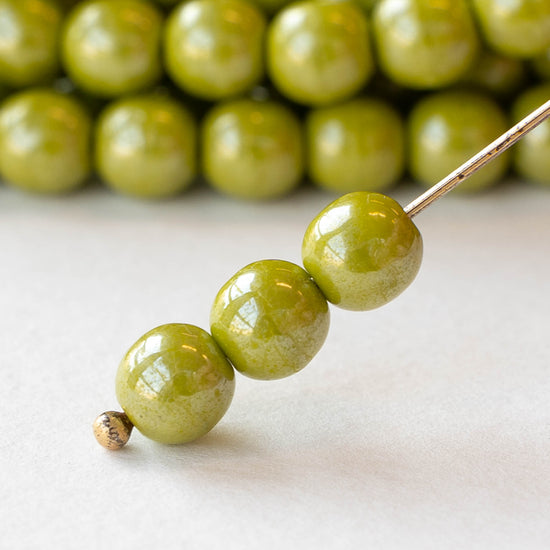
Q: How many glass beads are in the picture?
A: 15